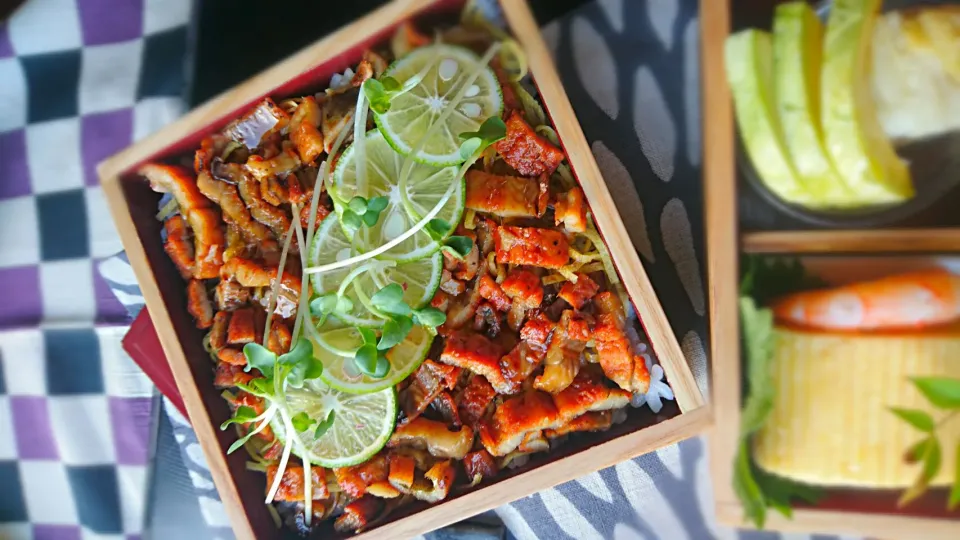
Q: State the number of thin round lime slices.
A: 5